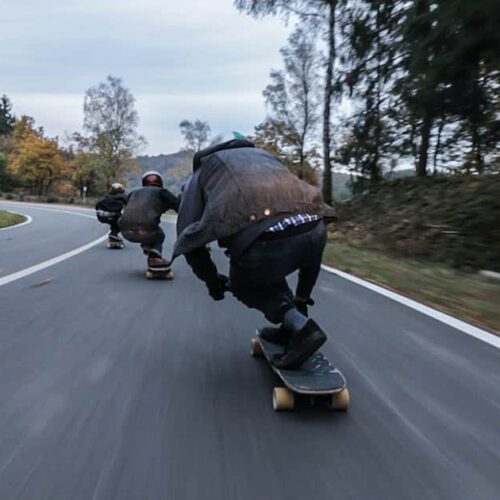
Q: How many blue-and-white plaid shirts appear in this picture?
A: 1